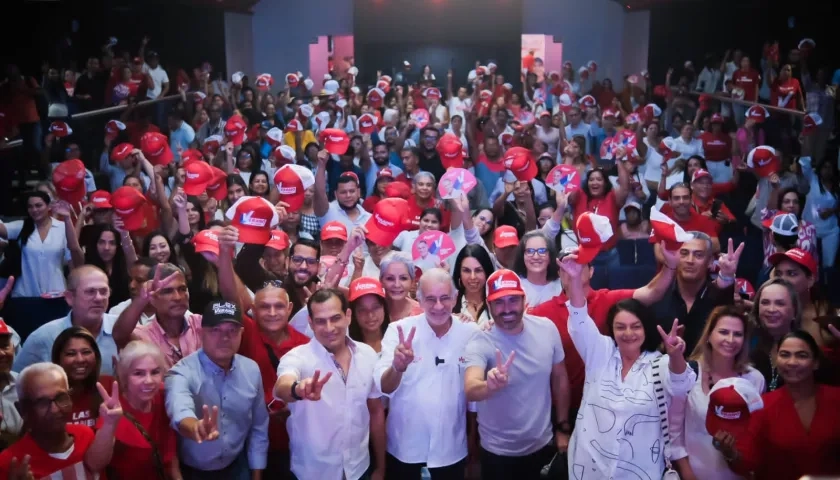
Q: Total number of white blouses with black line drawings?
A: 1